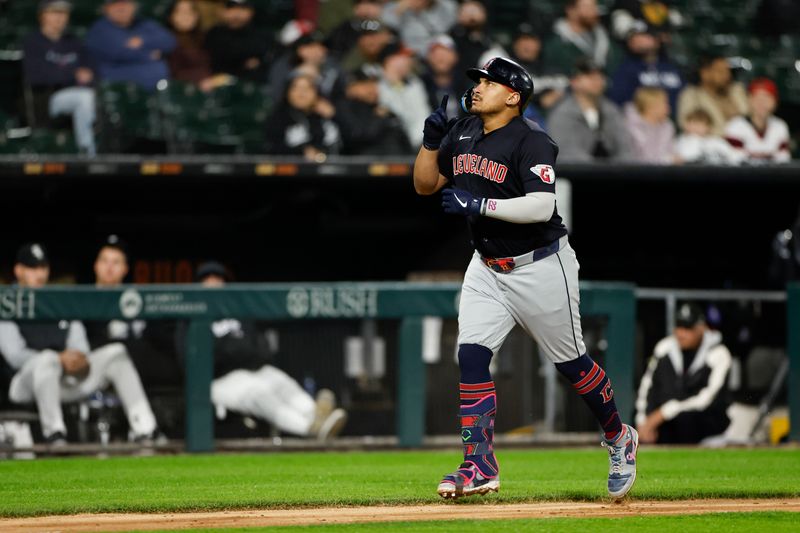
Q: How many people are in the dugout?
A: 4